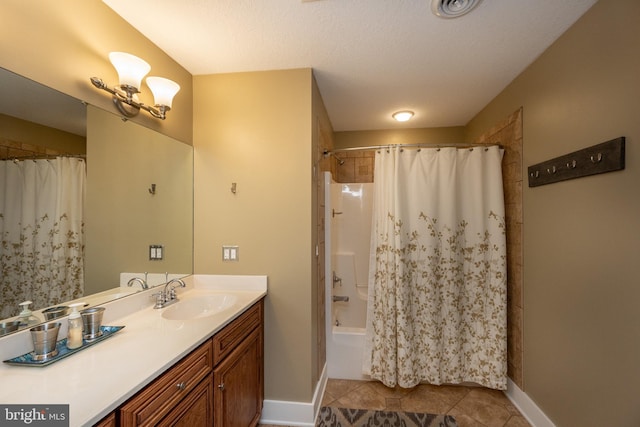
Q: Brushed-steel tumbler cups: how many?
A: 2